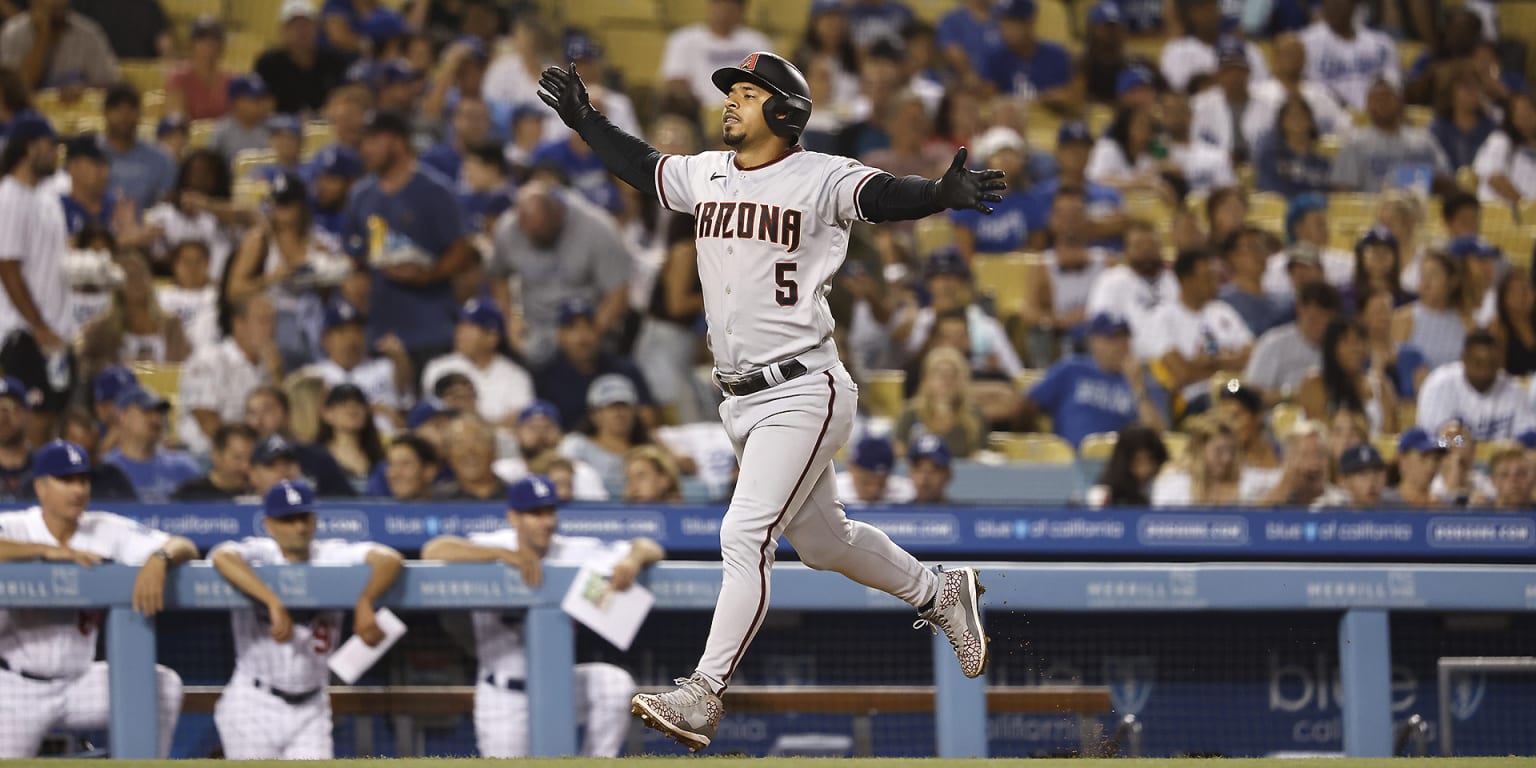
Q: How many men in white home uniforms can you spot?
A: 3